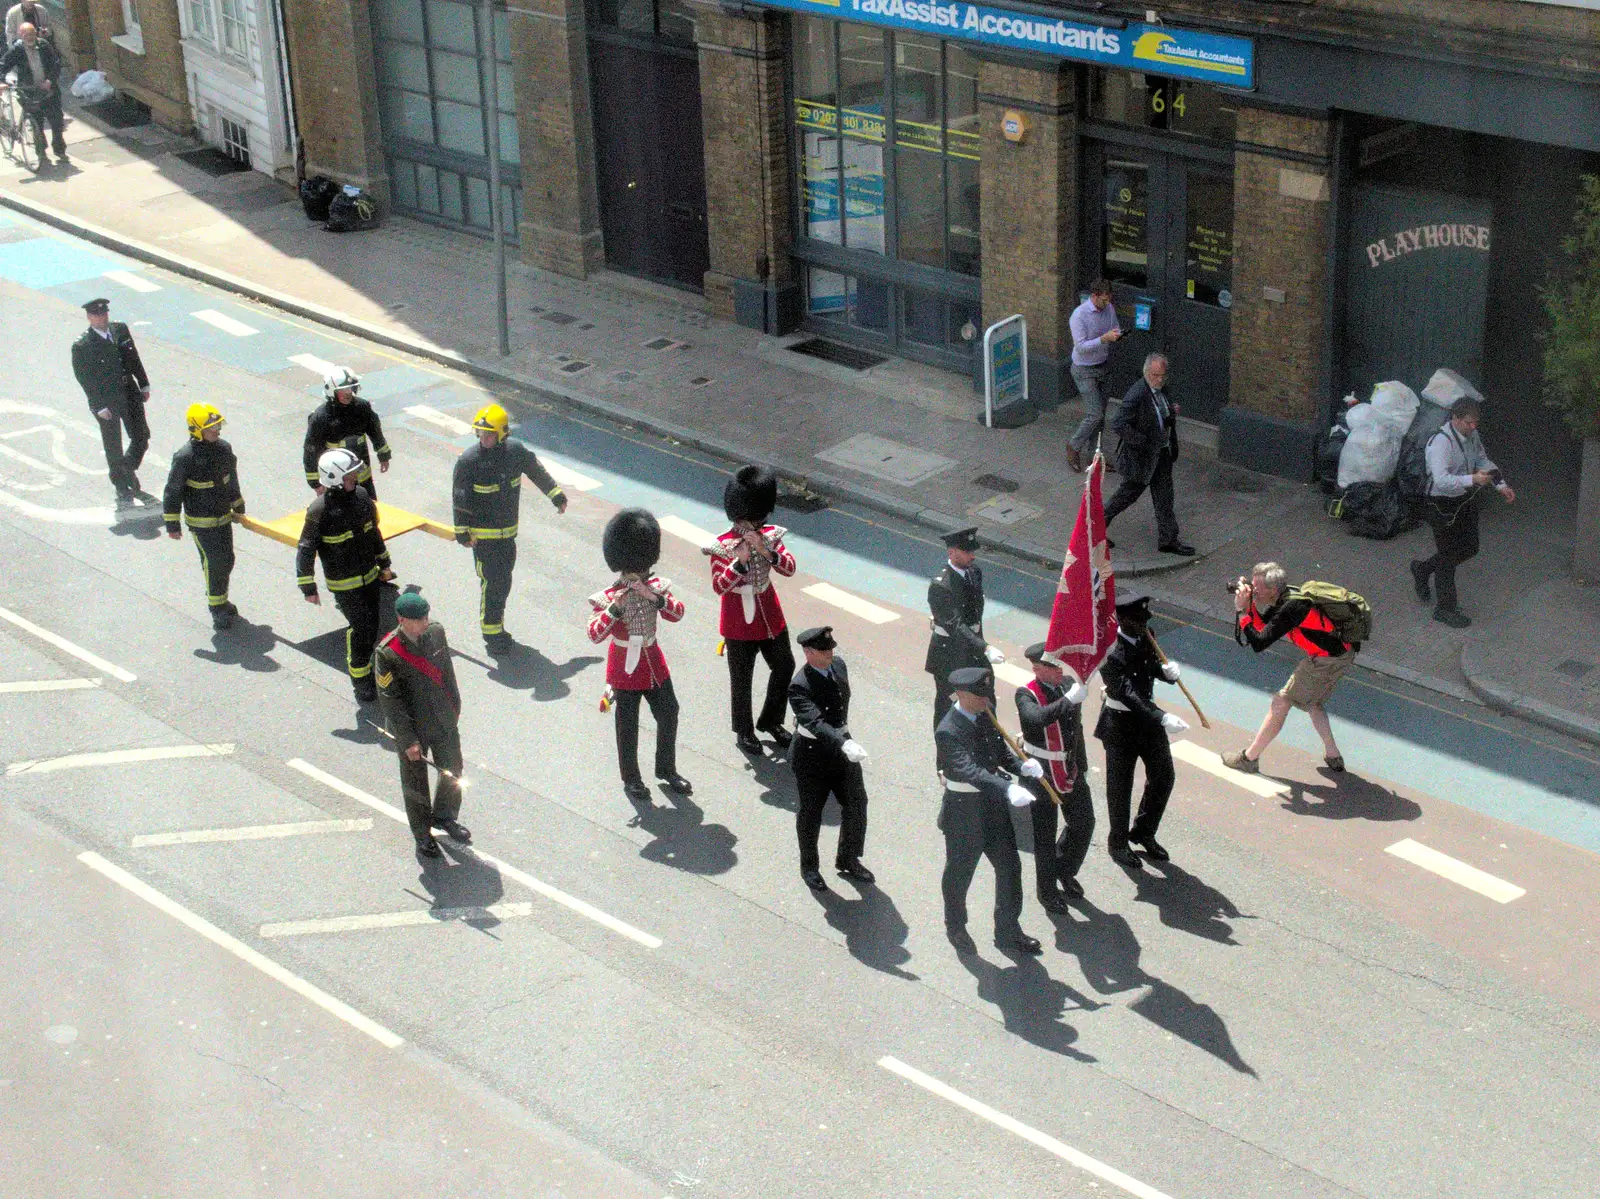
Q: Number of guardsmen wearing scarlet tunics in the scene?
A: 2